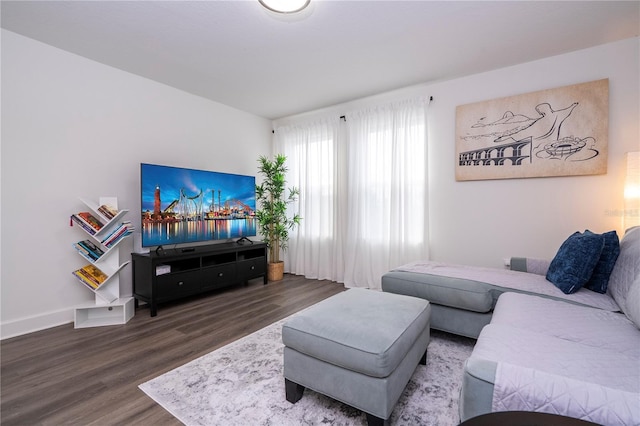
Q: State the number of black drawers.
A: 3